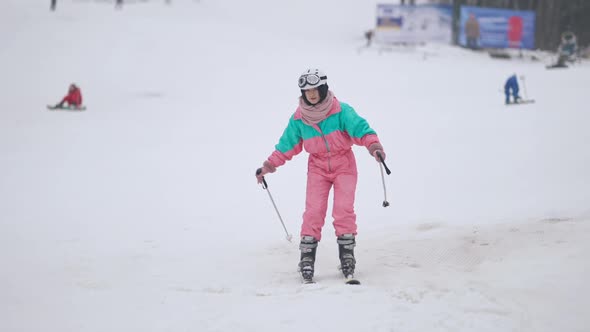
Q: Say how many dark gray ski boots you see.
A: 2